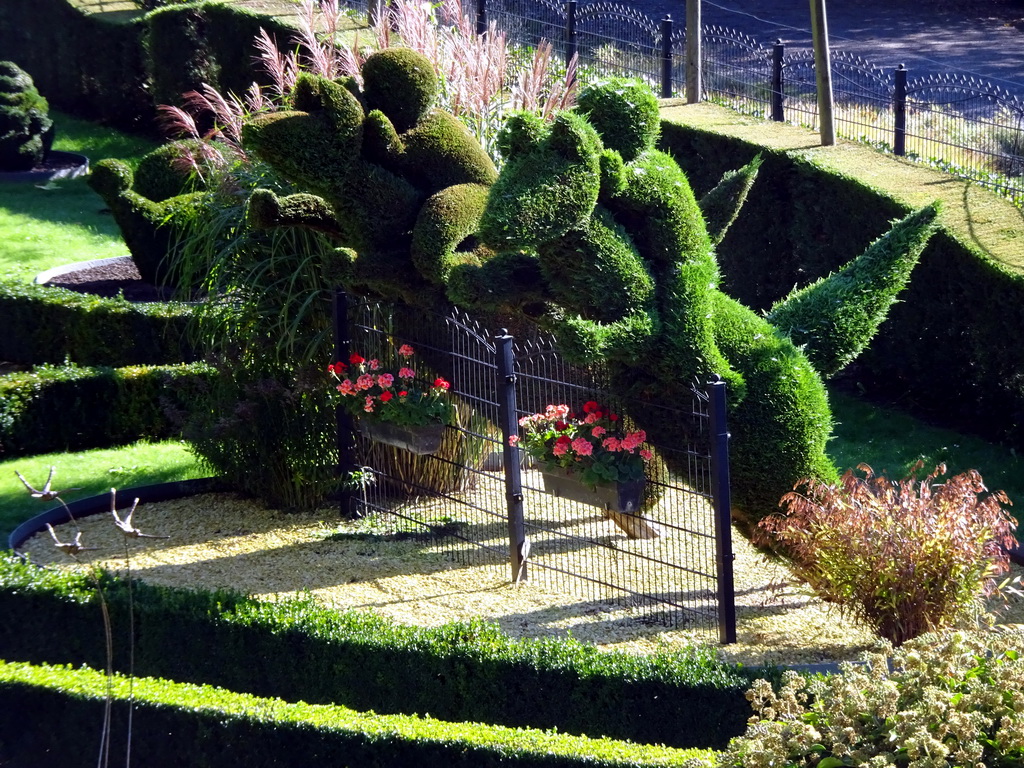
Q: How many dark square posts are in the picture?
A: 8